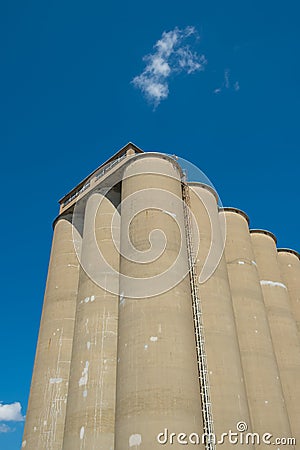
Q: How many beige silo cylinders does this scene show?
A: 7